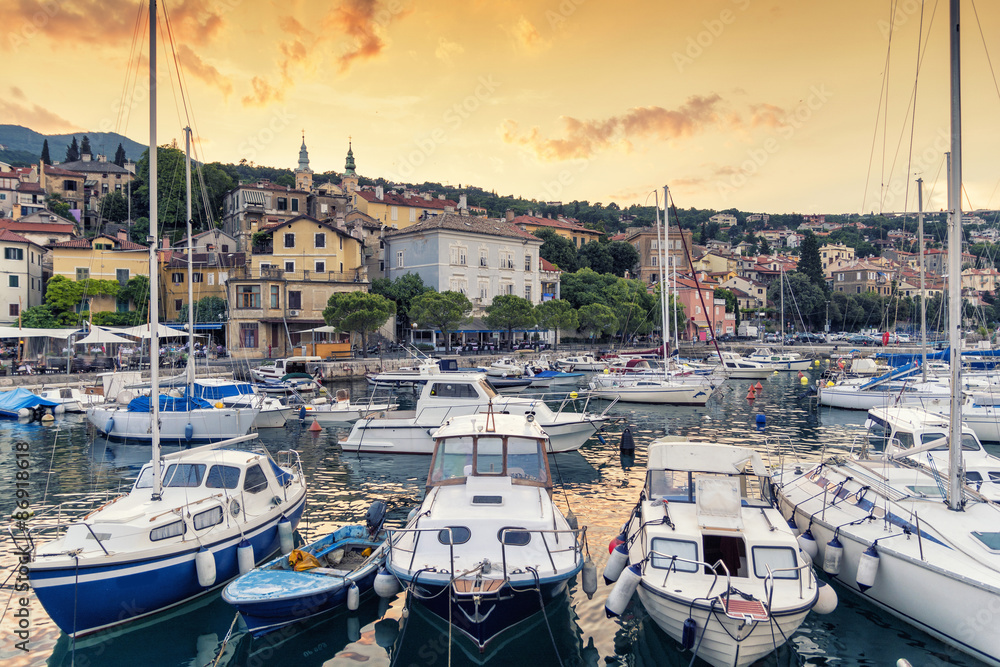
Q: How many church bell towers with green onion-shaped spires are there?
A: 2